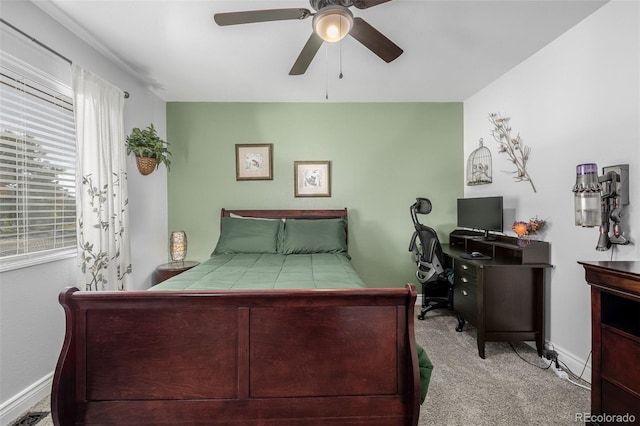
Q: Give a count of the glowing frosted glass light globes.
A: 1